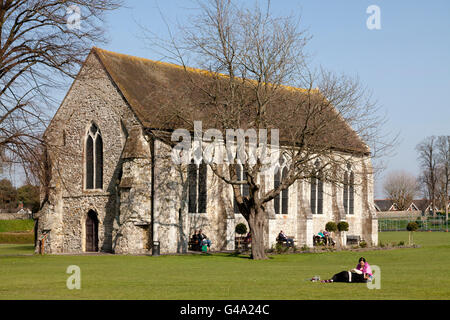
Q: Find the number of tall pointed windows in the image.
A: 6